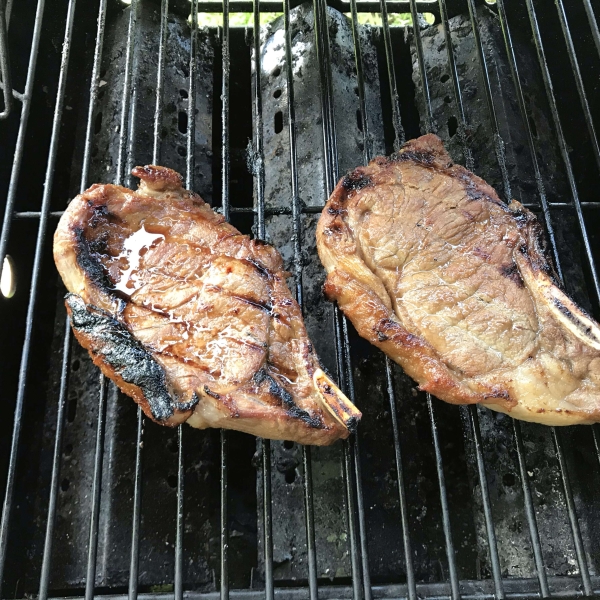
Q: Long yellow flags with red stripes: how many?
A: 0